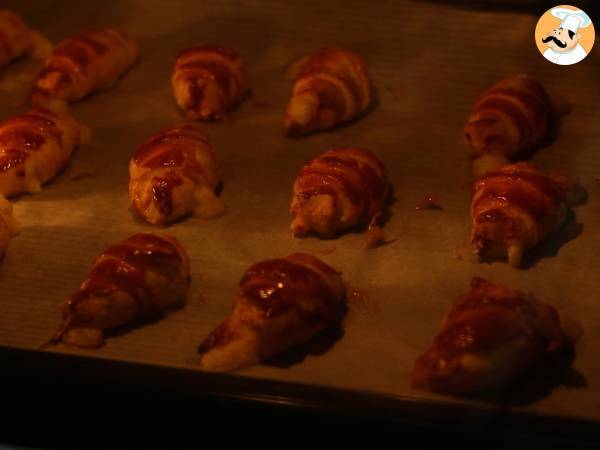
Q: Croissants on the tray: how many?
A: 13